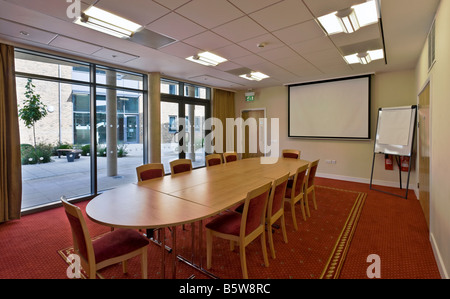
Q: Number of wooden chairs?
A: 10